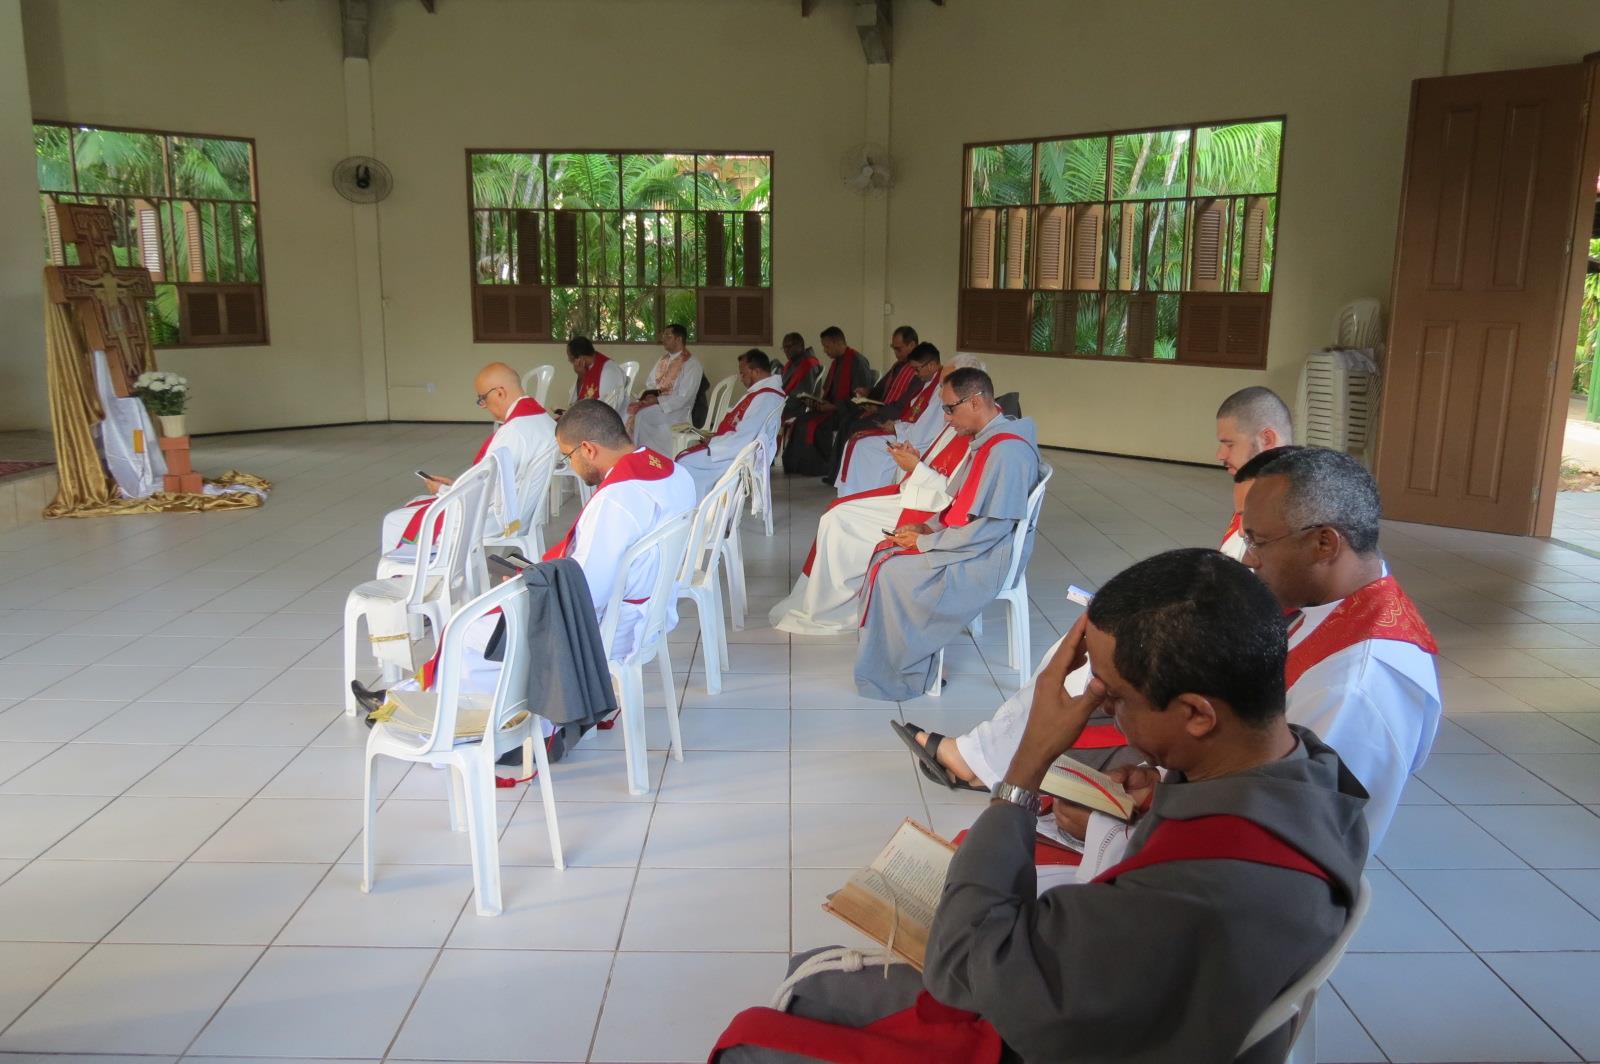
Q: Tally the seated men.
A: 15